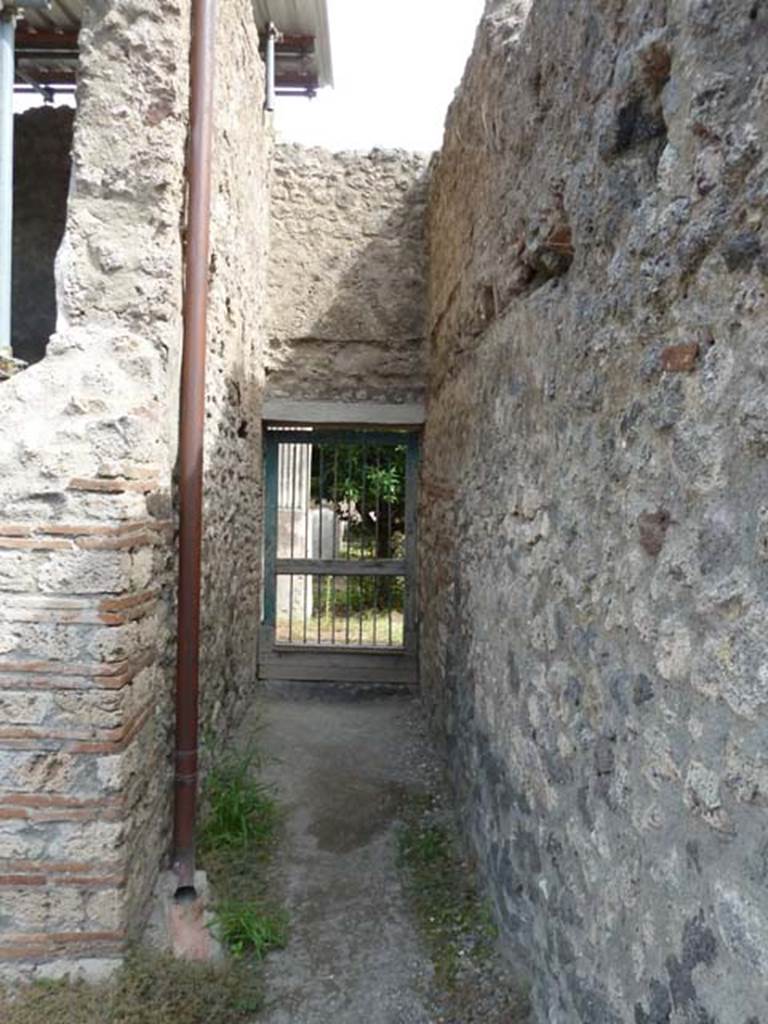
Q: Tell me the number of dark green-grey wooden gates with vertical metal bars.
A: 1